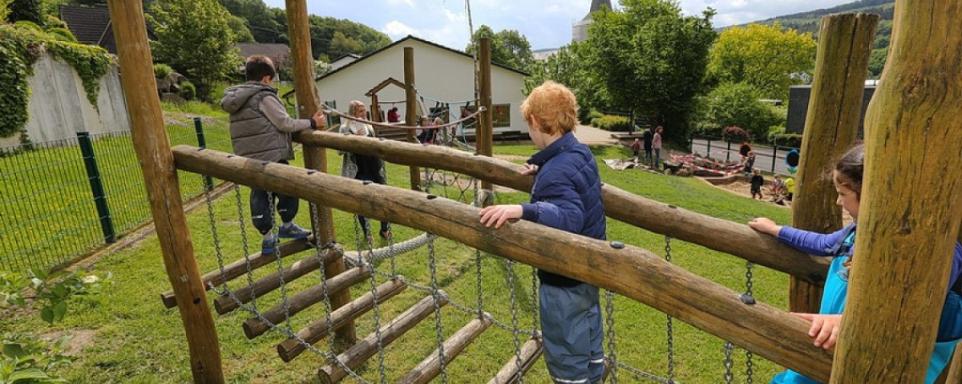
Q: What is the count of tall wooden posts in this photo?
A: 6